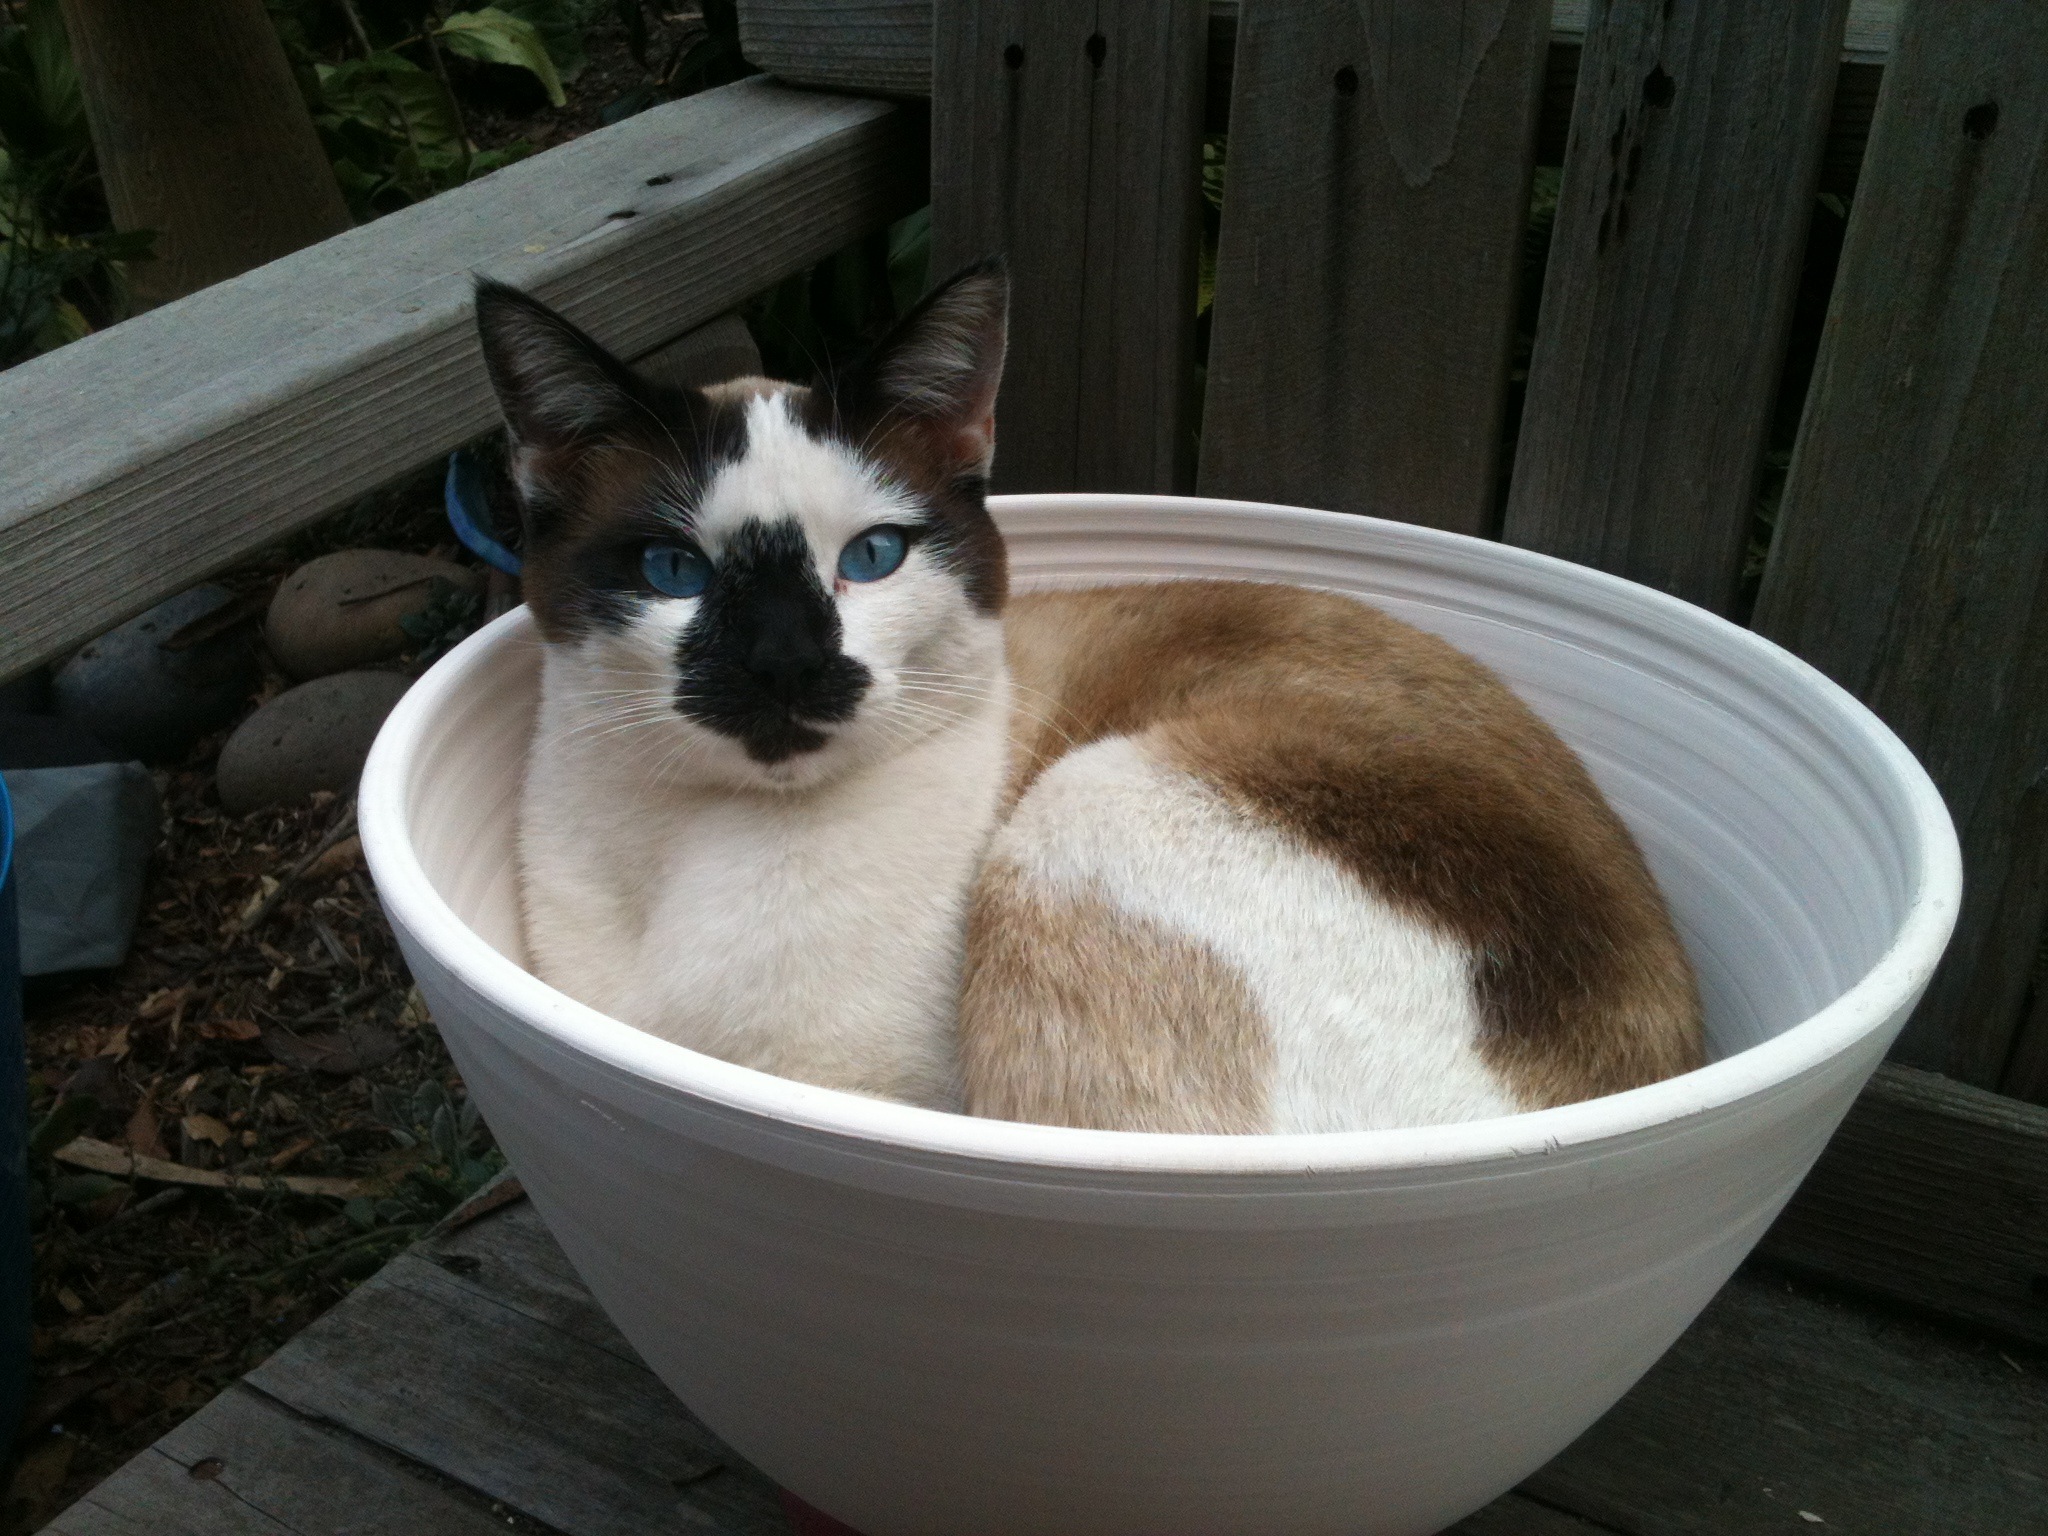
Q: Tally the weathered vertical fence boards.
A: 4